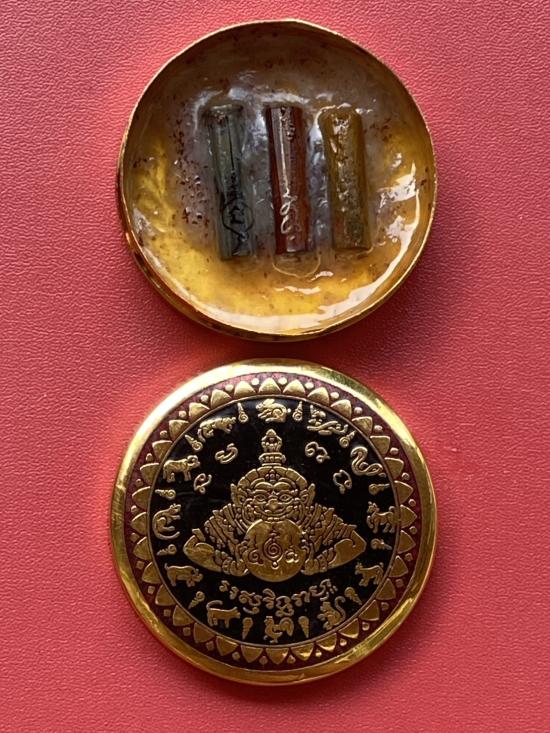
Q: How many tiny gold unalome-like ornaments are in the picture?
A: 12